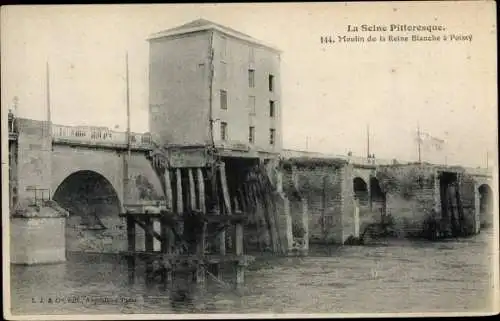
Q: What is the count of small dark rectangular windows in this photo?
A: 7